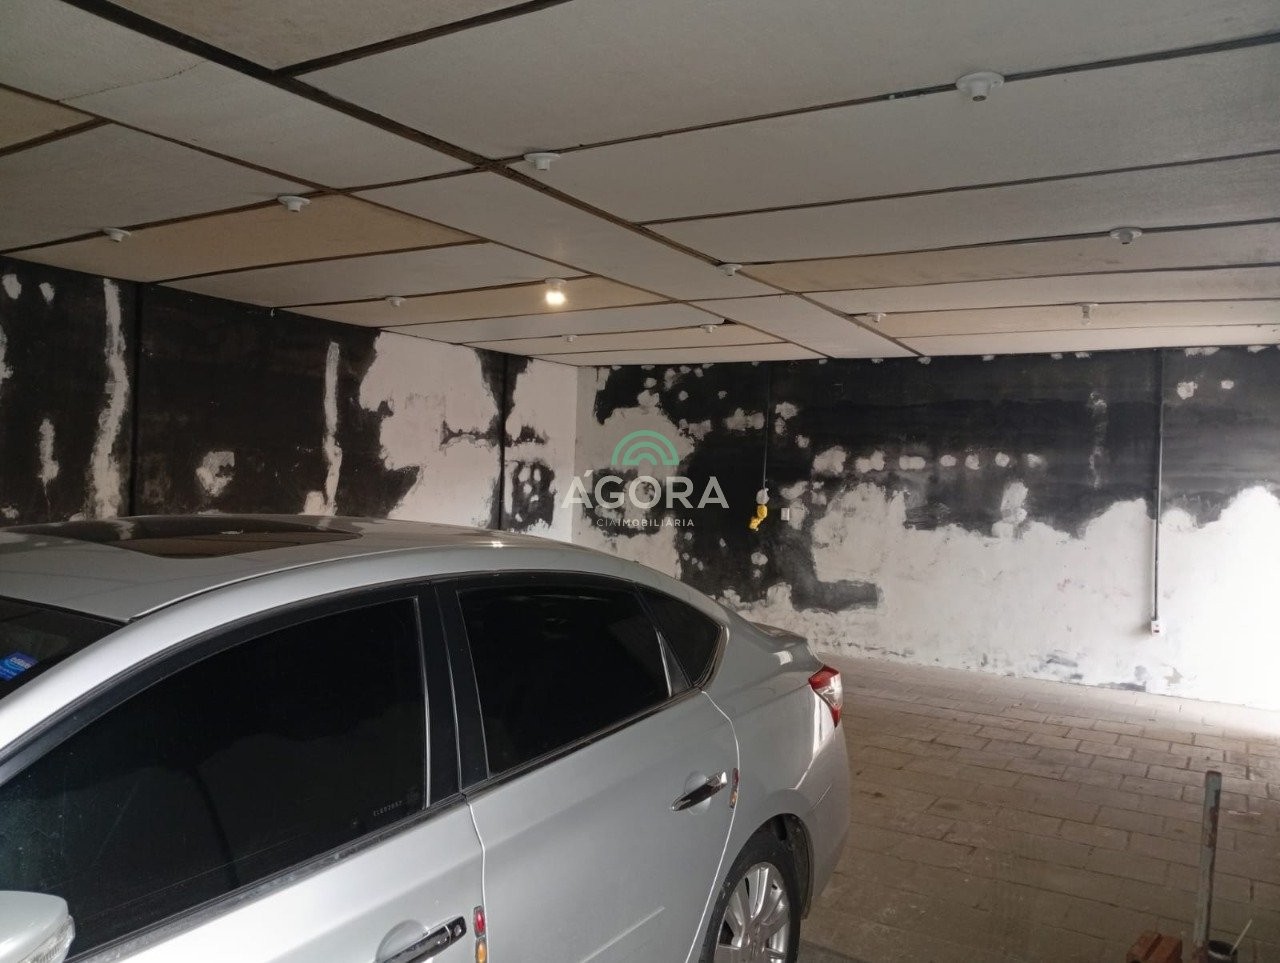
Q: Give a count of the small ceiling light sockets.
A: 12